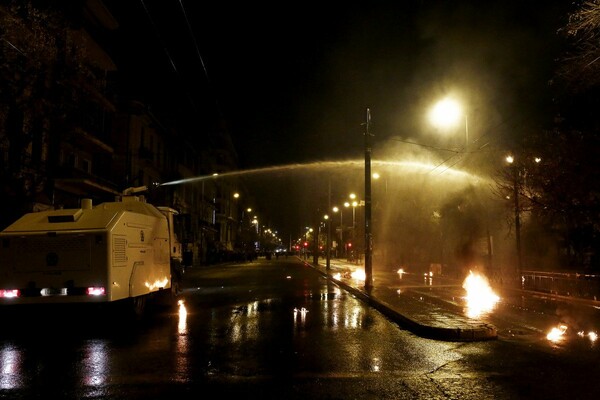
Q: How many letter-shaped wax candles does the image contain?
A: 0